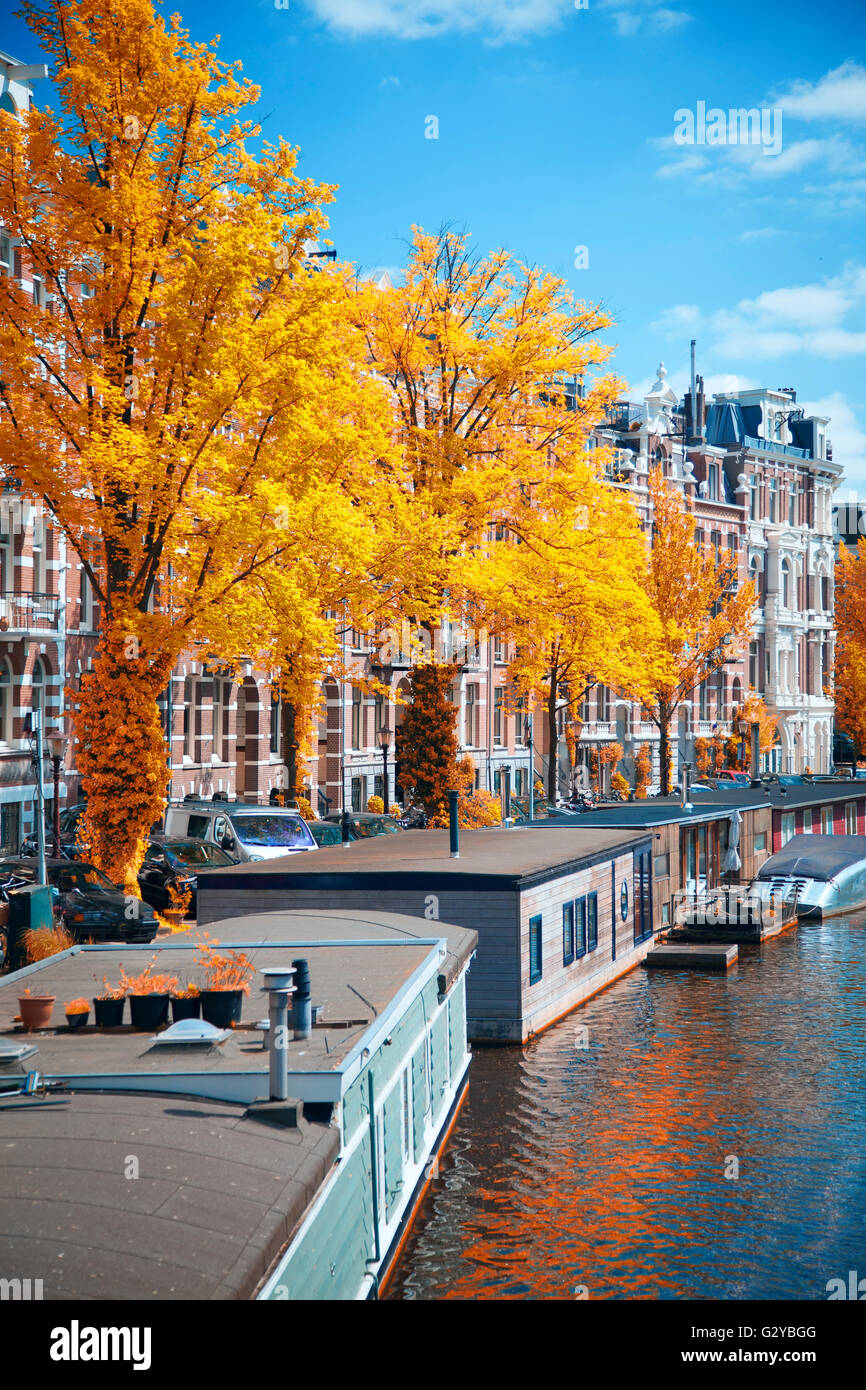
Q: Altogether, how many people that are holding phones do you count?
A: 0